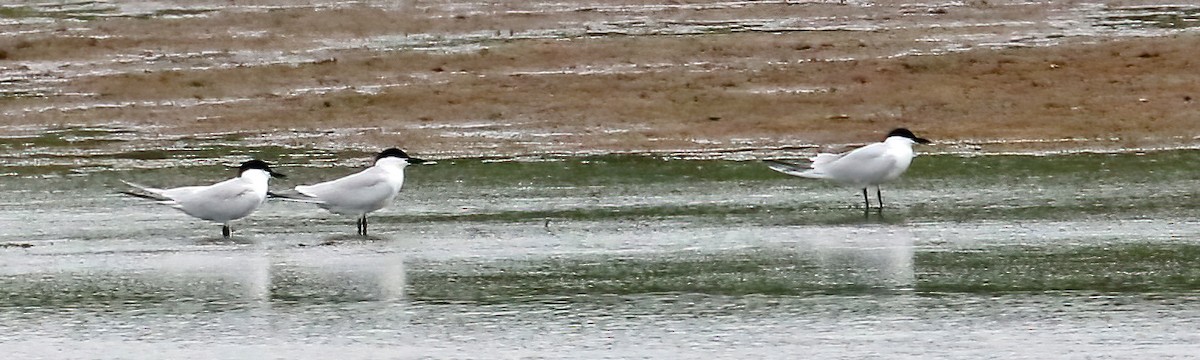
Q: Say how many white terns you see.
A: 3